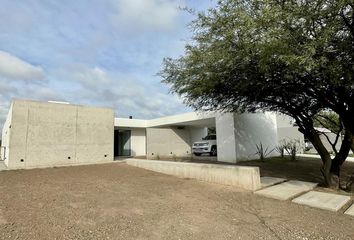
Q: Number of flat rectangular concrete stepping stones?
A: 4